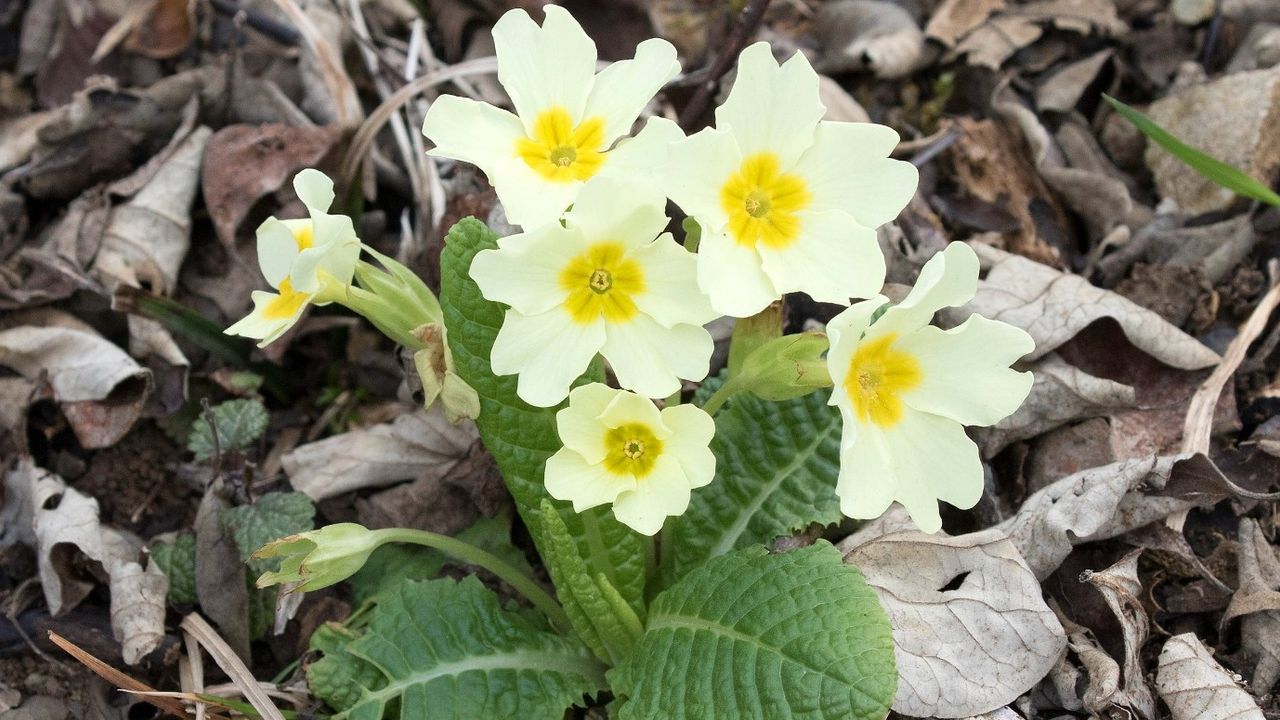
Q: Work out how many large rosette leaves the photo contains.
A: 4